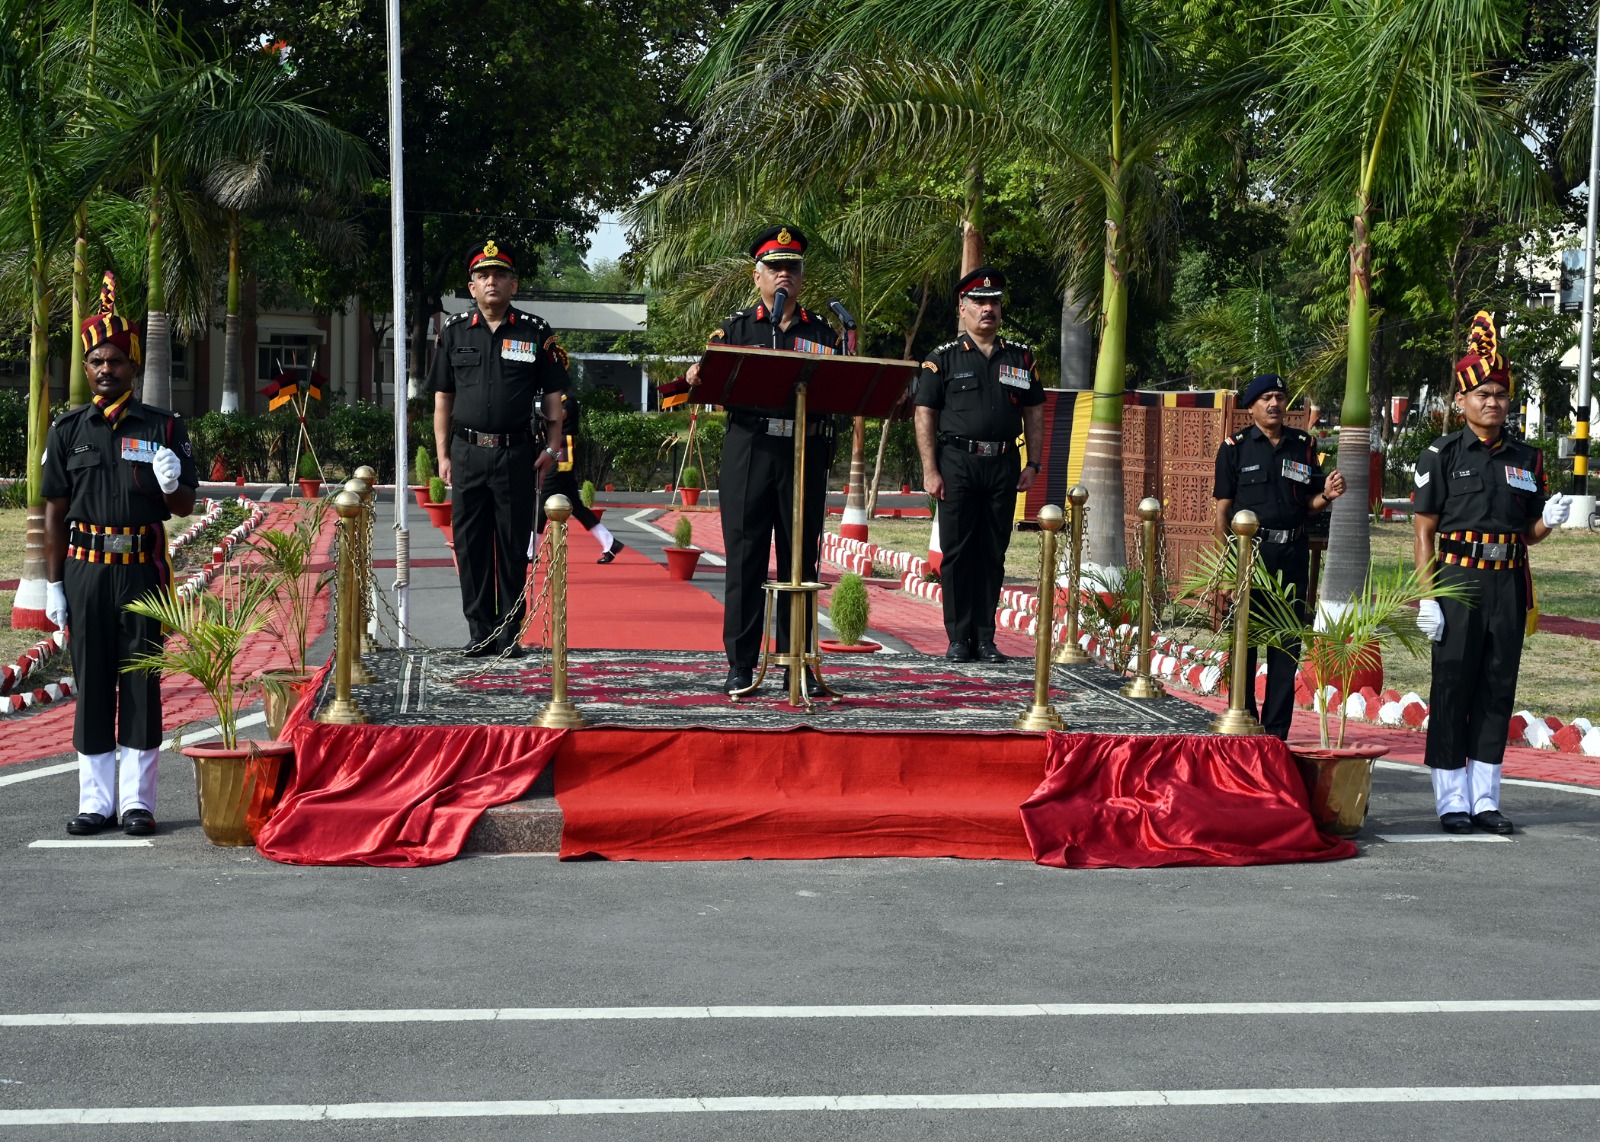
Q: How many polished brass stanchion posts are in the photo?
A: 8